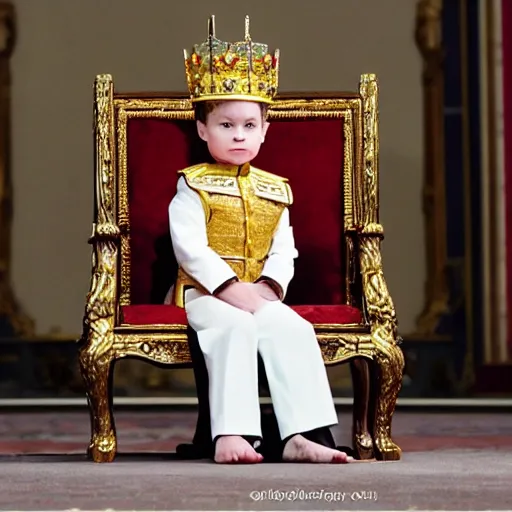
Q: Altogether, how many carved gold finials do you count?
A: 2